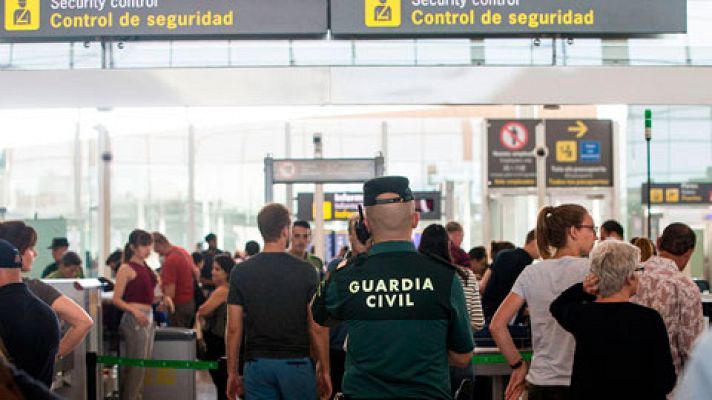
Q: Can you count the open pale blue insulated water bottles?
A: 0